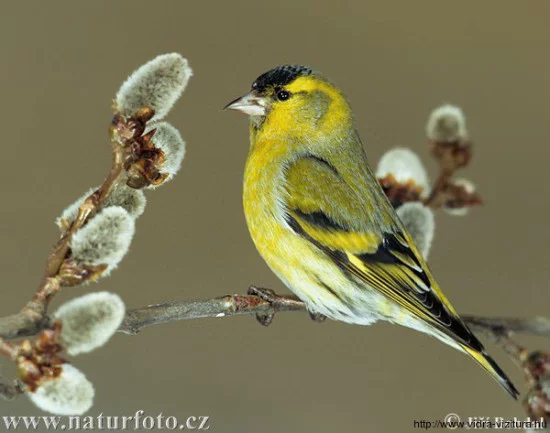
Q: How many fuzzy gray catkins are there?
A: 11